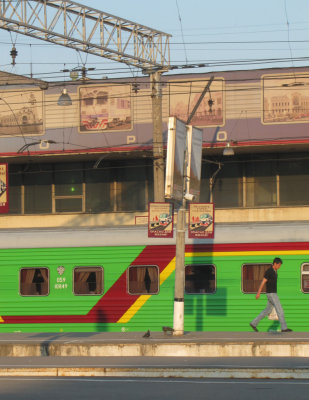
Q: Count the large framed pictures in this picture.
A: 4